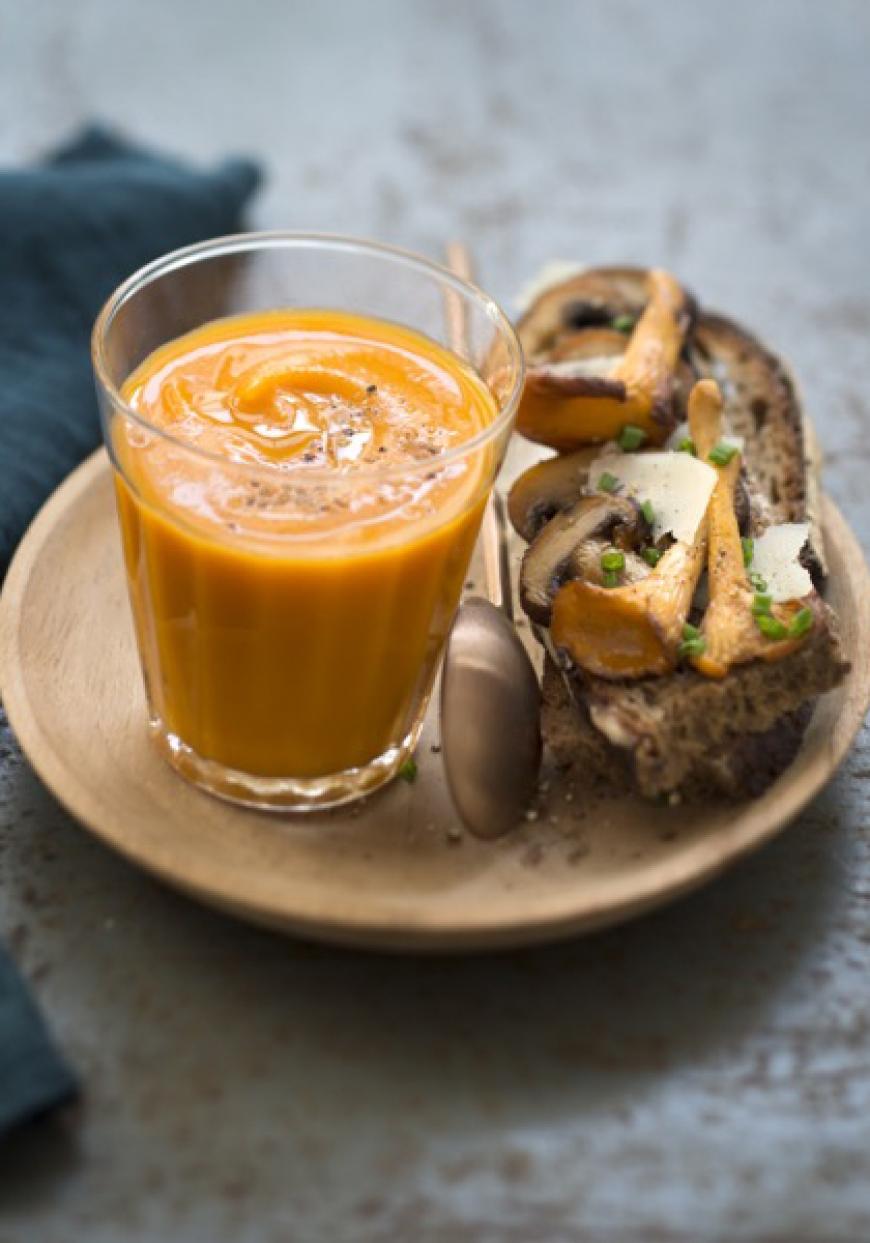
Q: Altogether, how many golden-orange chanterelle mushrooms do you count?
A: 3